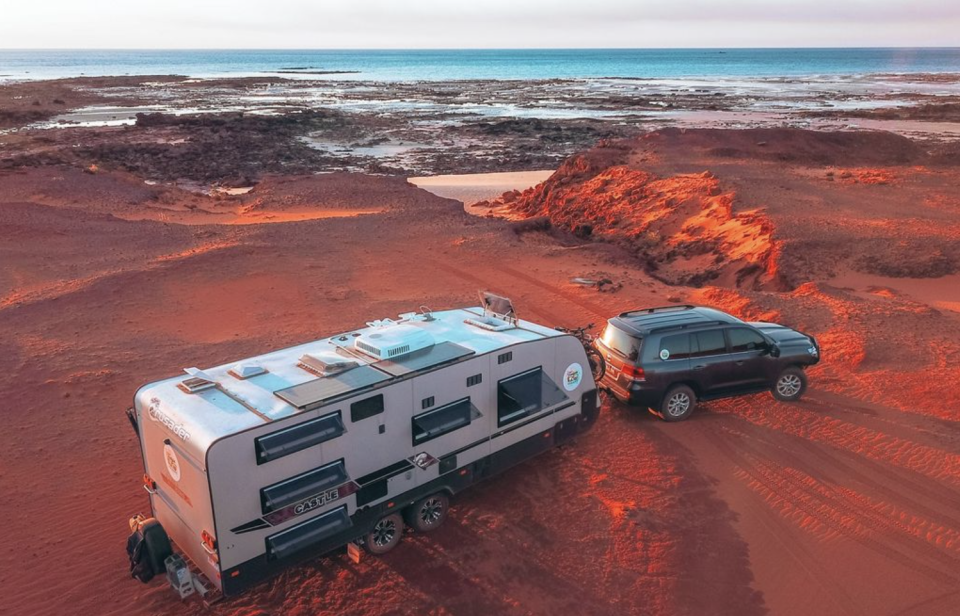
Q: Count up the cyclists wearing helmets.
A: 0